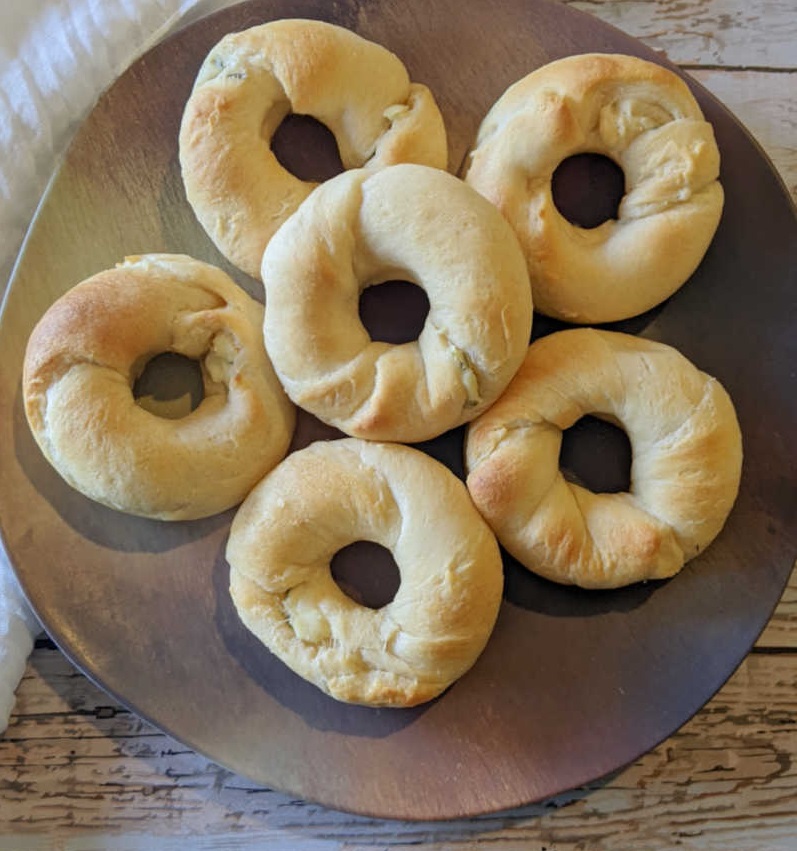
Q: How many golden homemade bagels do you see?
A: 6